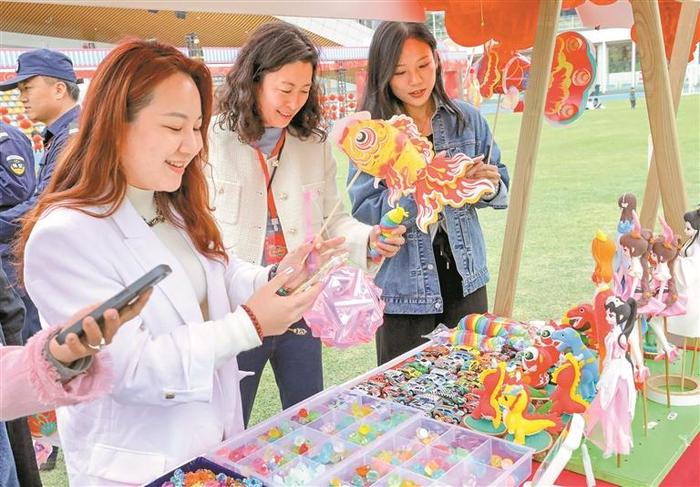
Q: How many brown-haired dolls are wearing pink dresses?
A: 2